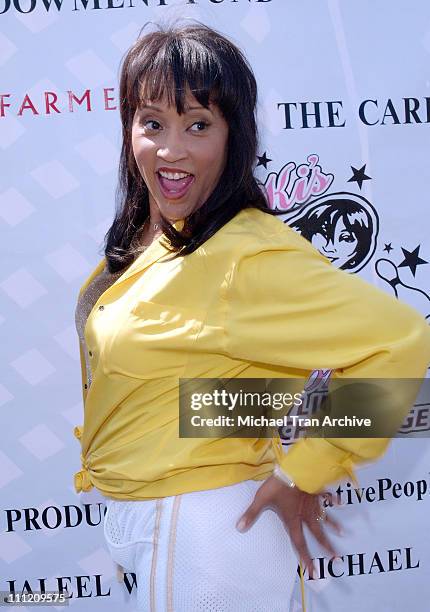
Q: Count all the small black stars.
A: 4